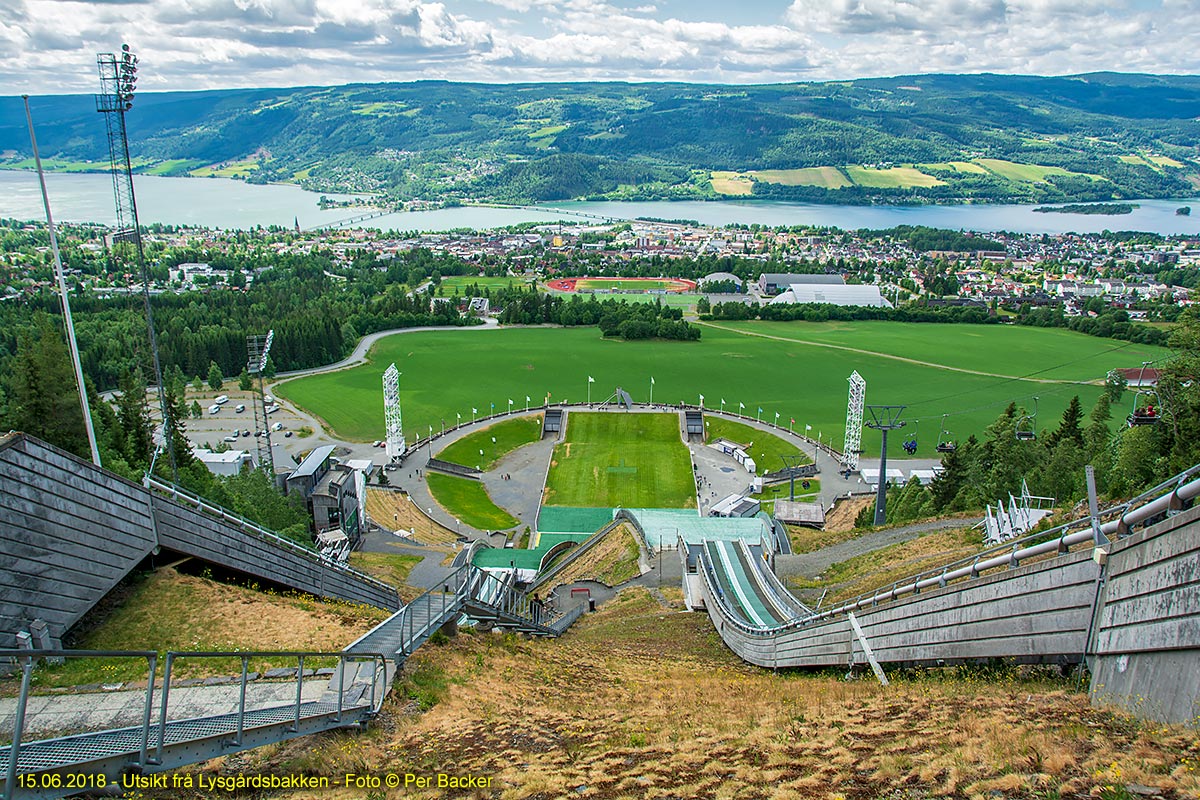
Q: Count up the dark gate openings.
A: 2